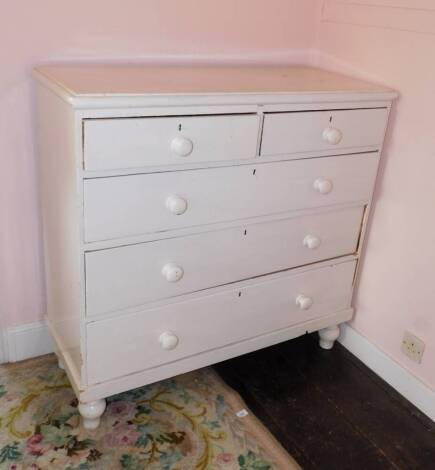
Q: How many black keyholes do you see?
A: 5